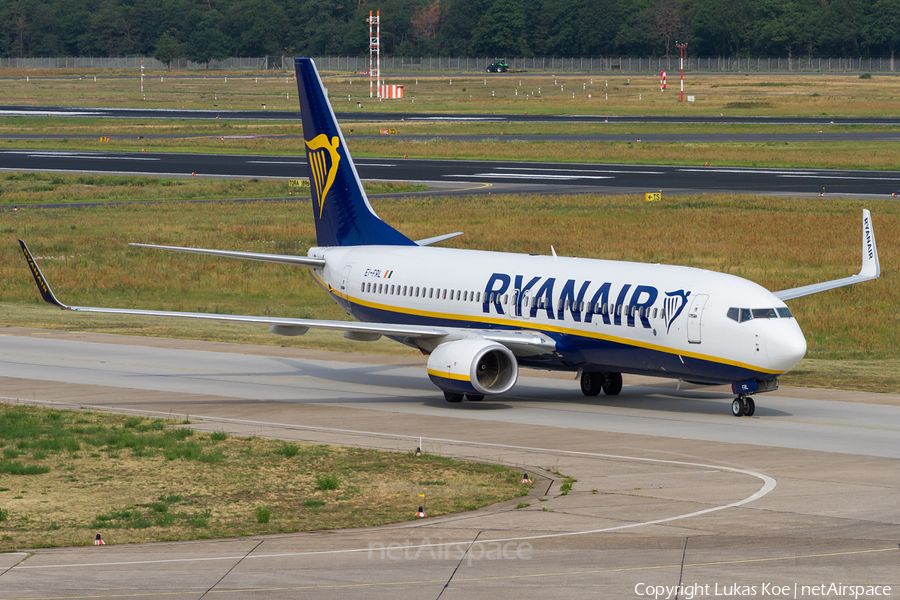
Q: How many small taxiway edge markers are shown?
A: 4